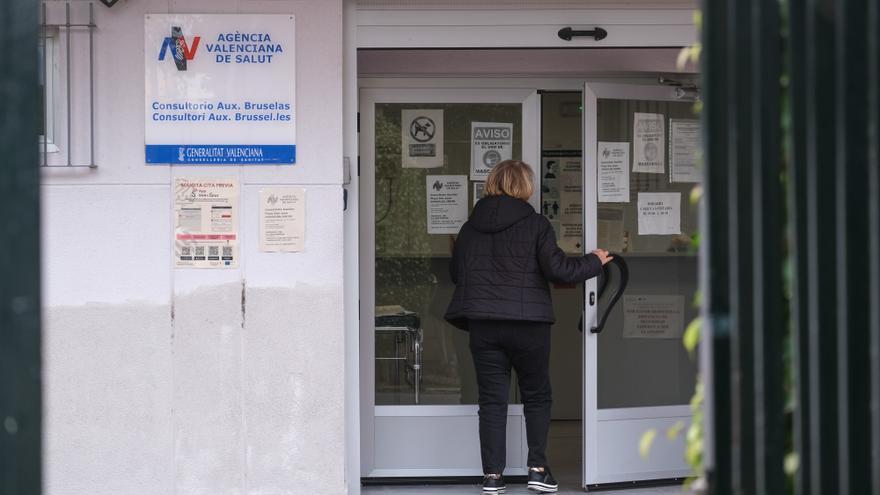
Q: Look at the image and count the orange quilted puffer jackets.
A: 0